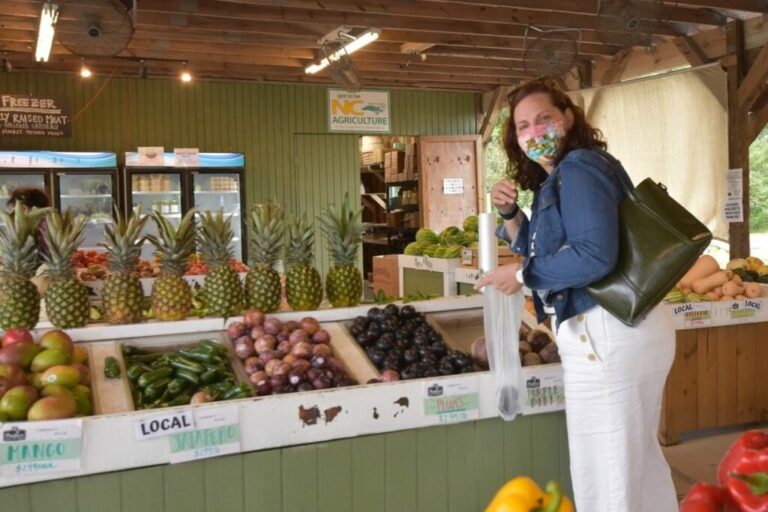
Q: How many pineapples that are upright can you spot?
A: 8